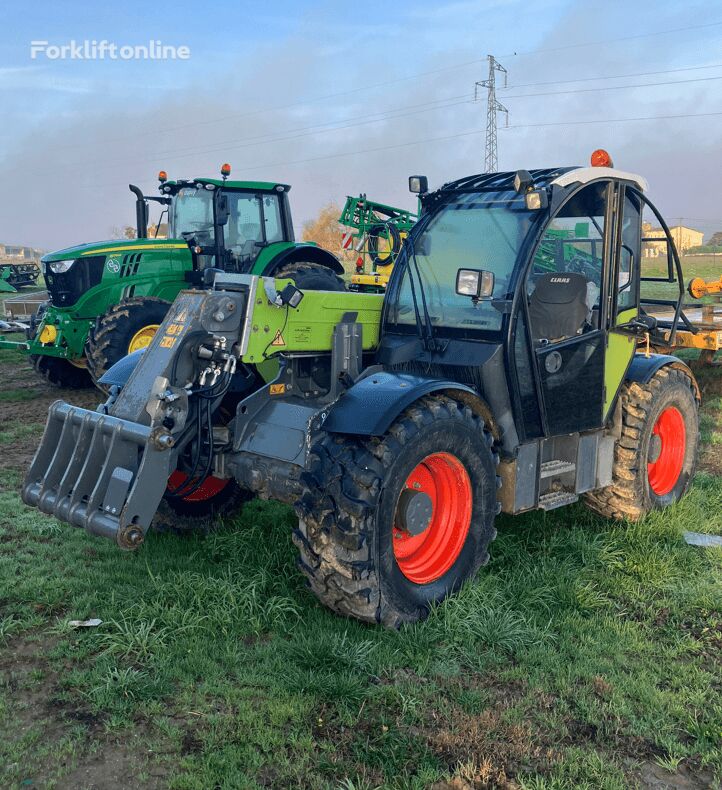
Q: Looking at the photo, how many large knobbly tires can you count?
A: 6